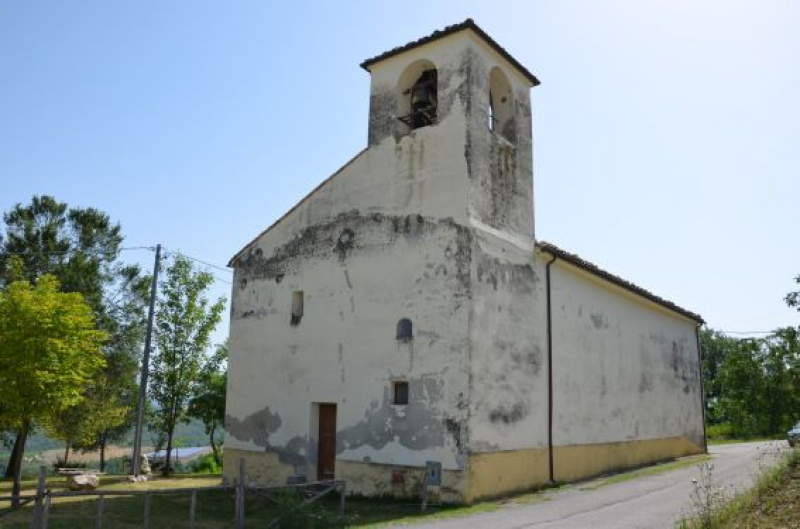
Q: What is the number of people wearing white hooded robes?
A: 0